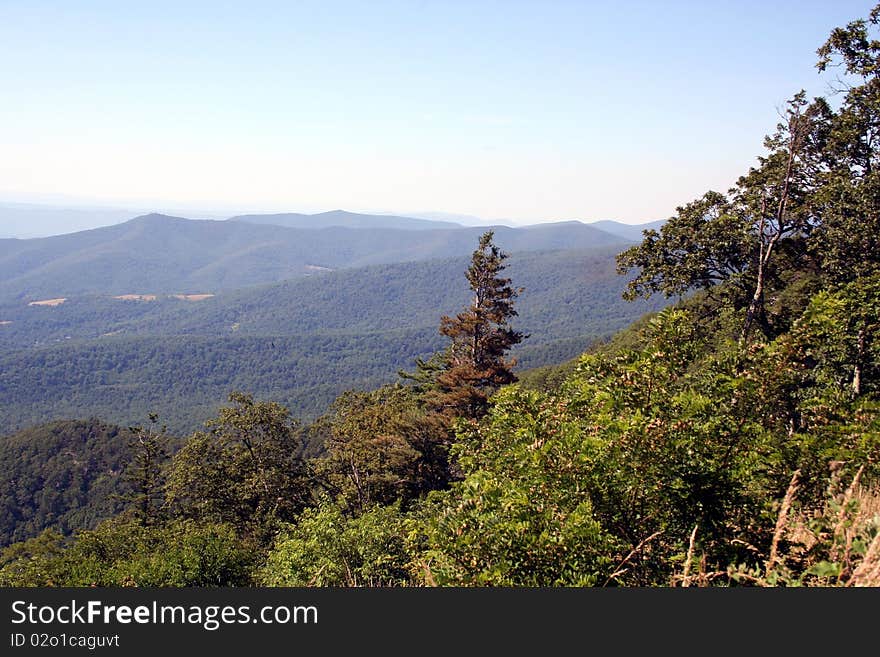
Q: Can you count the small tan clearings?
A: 3